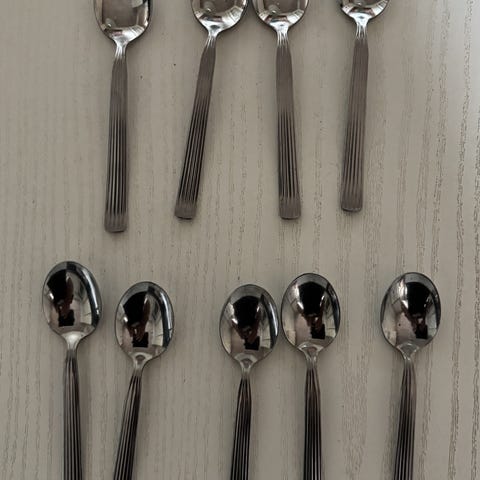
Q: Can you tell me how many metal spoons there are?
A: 9